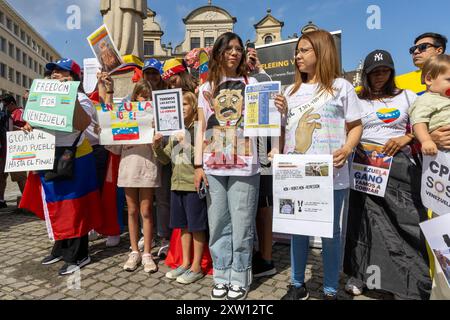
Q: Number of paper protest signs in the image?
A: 11